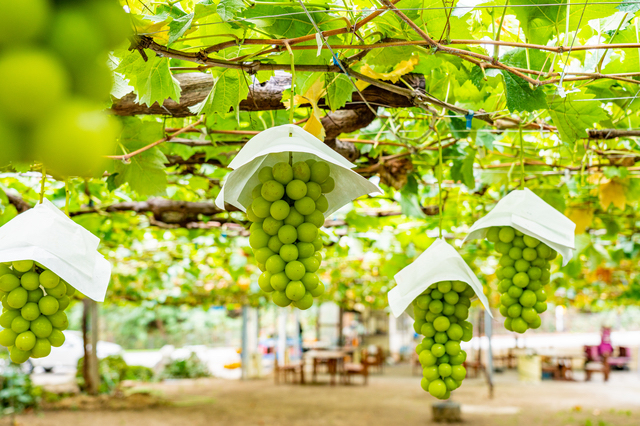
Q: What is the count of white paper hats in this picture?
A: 4